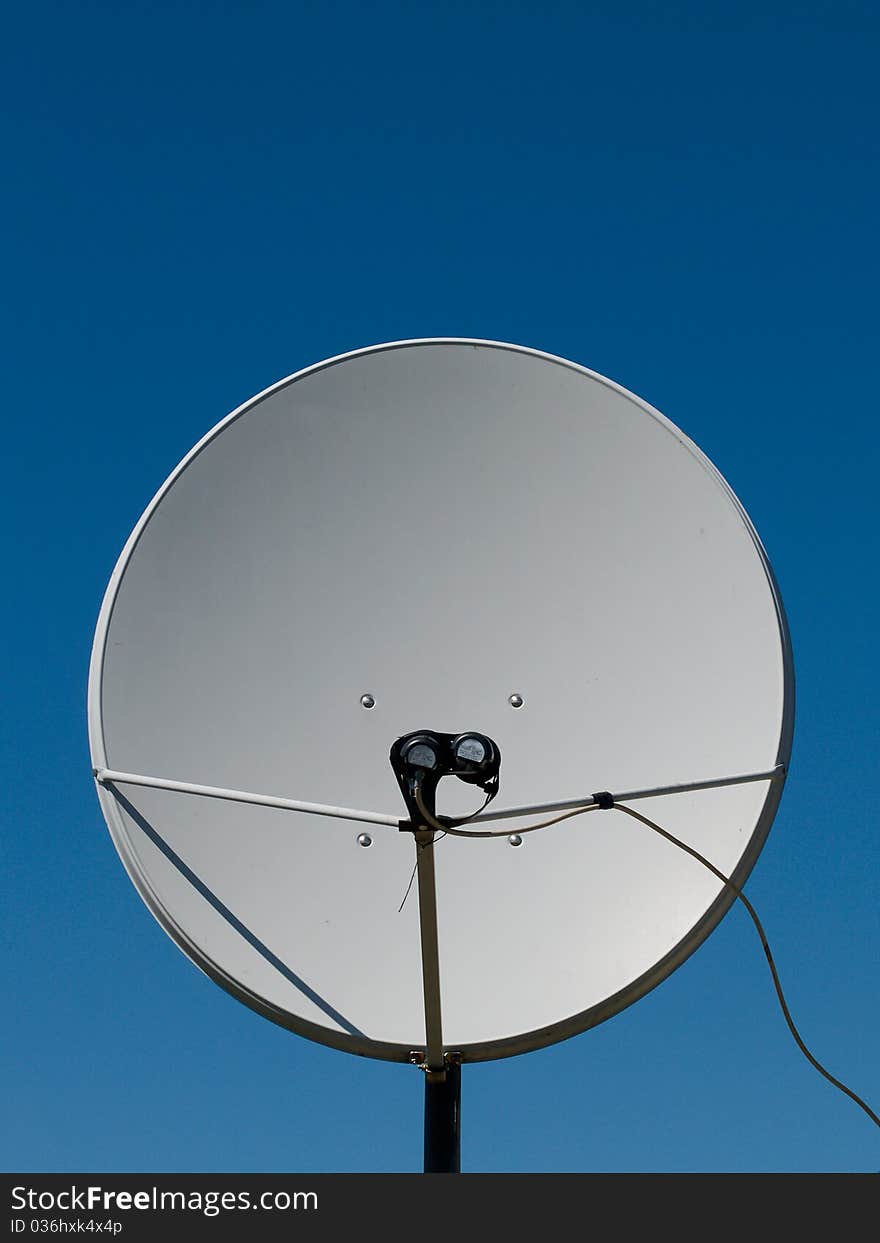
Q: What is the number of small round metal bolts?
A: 4